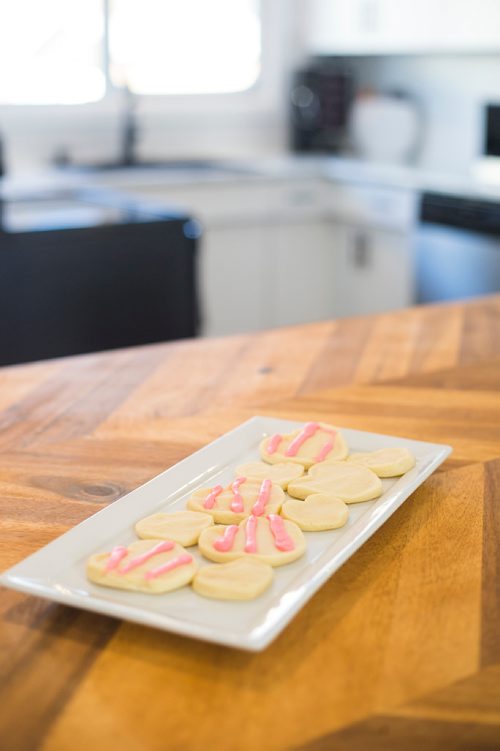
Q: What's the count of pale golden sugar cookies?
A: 10